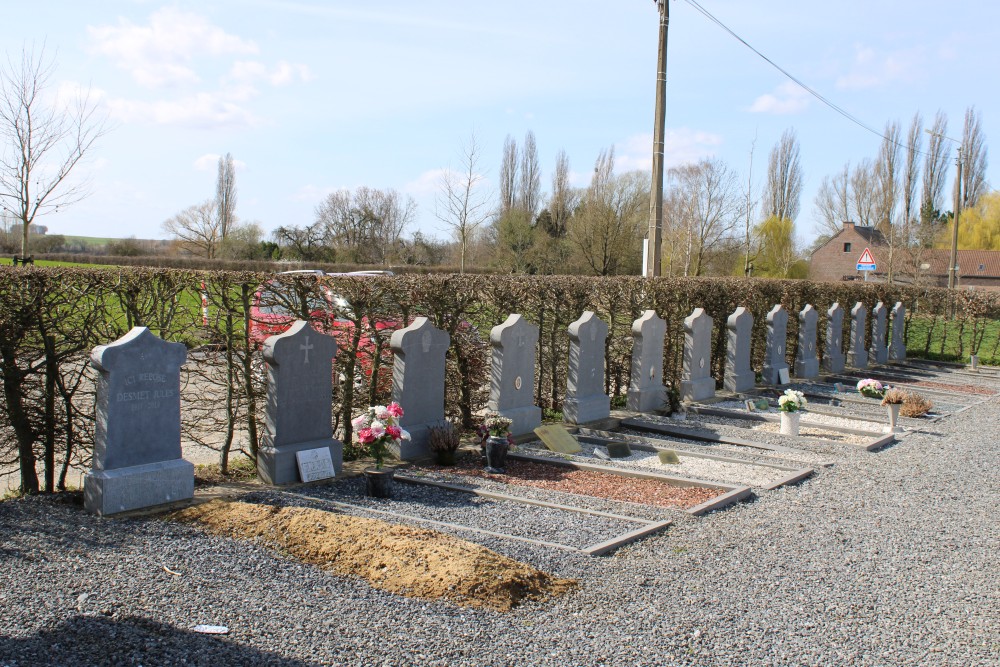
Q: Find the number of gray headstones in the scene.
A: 14